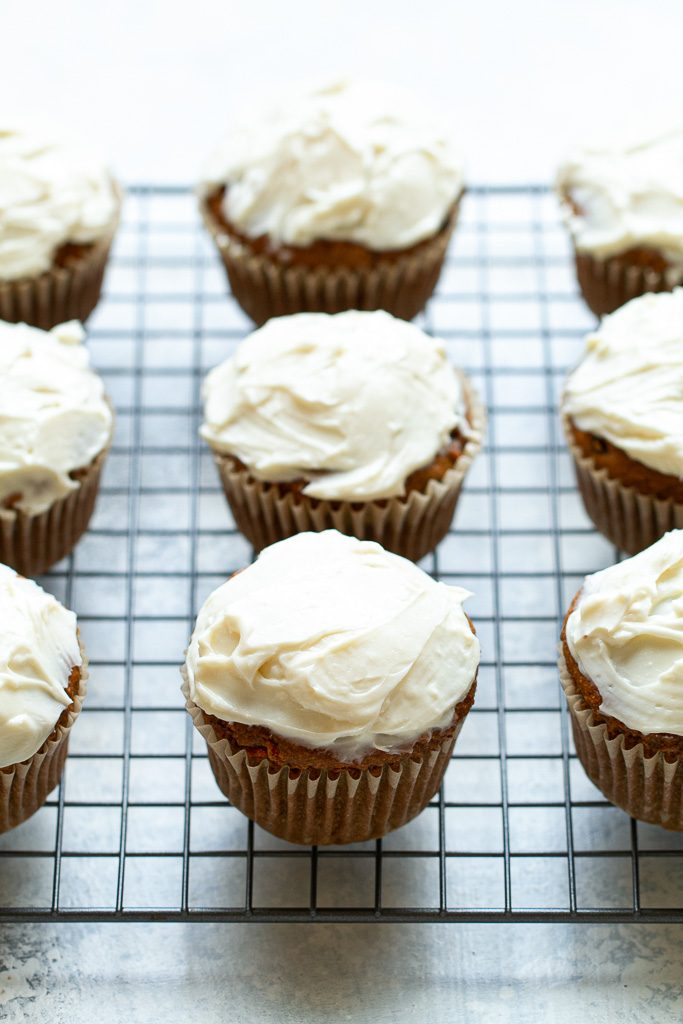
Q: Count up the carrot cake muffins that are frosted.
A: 9